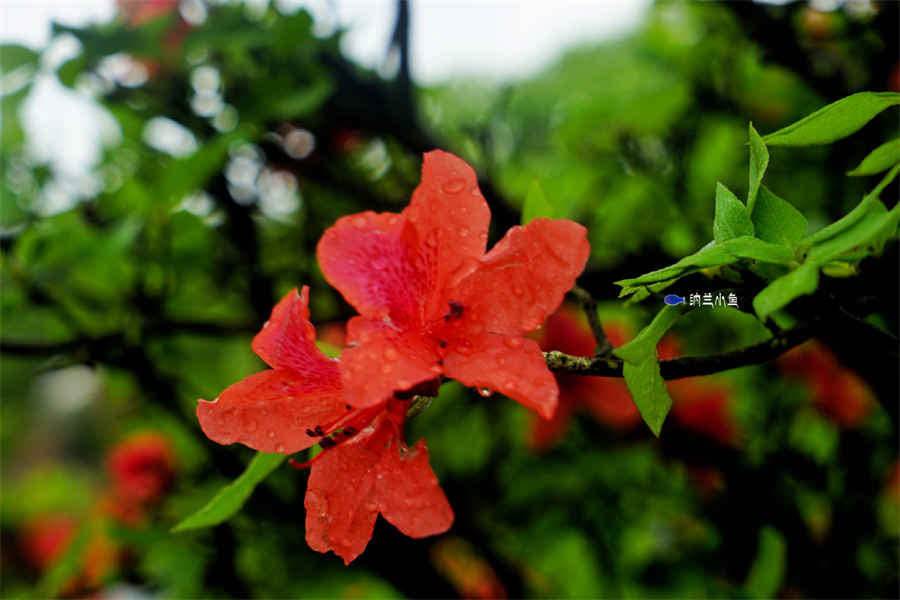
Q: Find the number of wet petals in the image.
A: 9